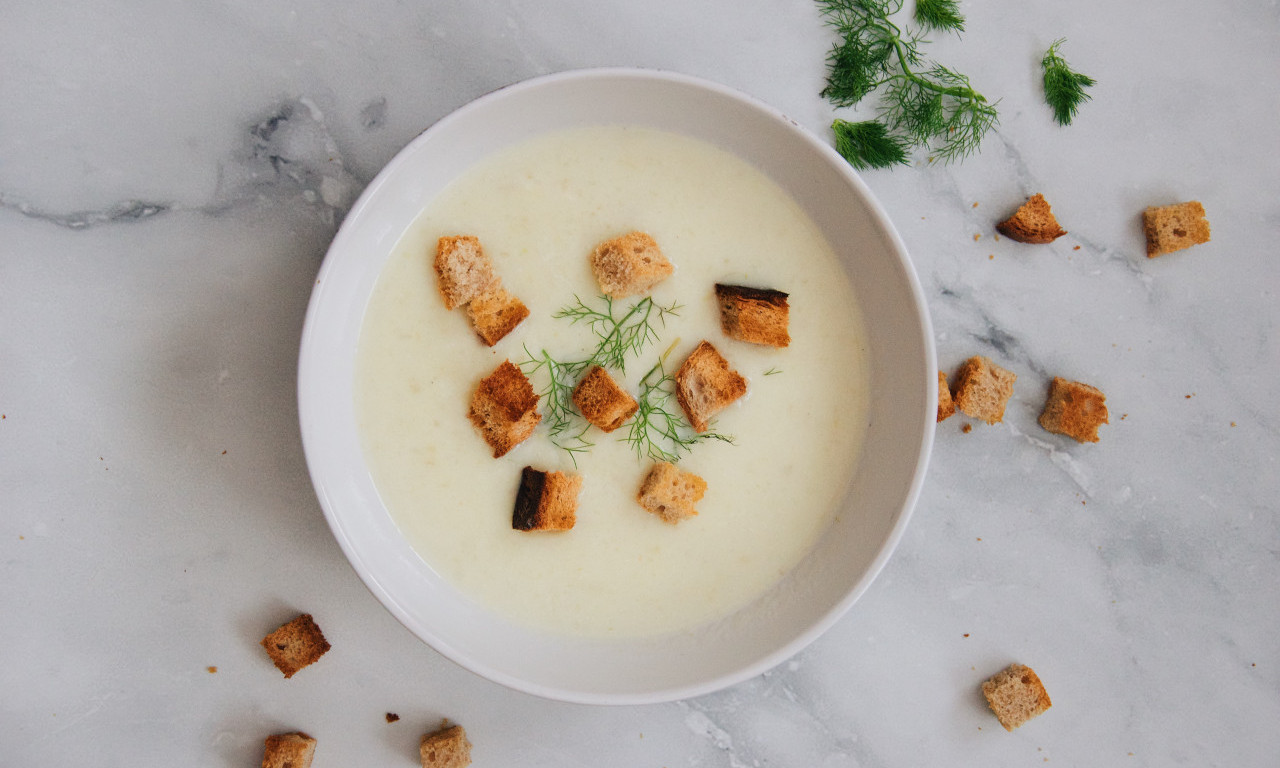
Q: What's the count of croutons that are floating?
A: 9